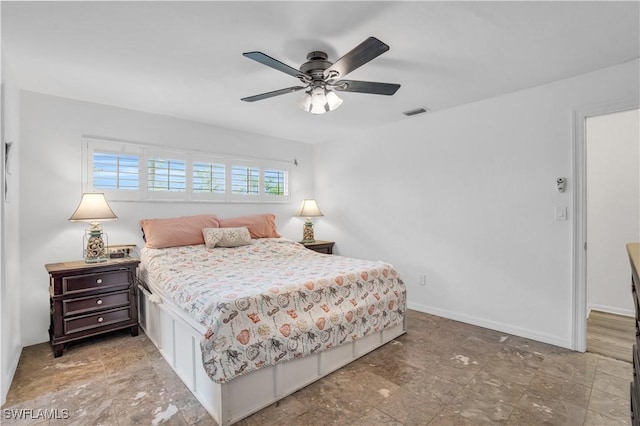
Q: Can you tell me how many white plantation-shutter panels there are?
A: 5